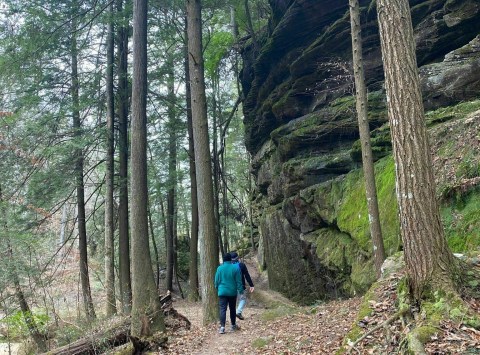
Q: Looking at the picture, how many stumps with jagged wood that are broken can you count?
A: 1